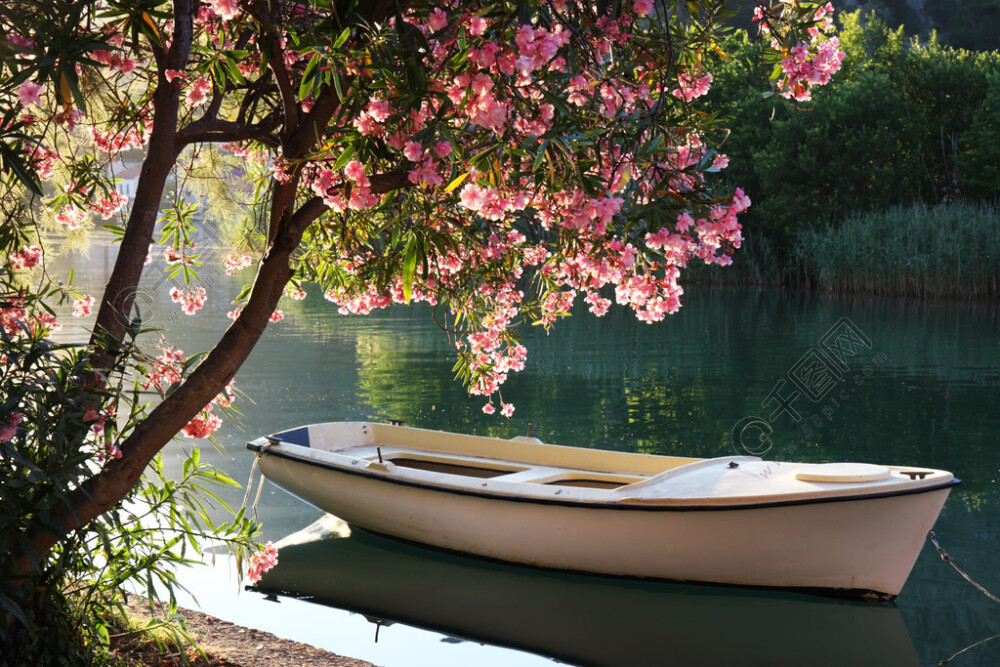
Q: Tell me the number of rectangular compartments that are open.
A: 2